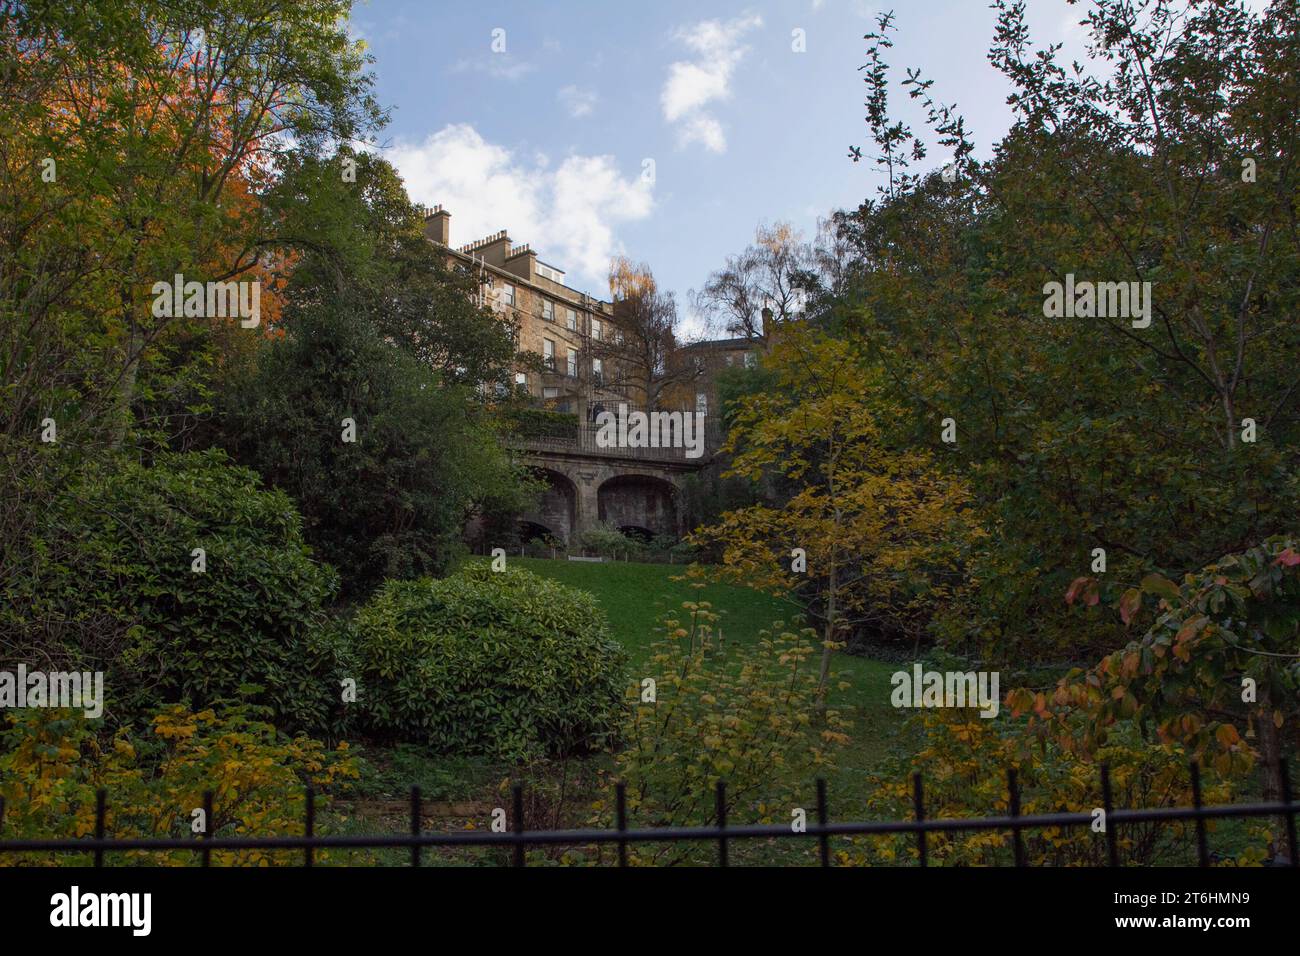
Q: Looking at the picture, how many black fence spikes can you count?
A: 14